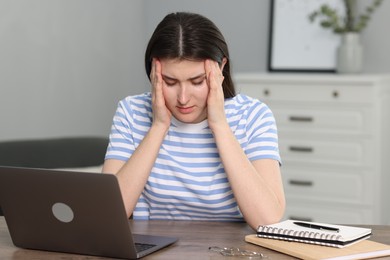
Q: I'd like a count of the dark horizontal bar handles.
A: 4